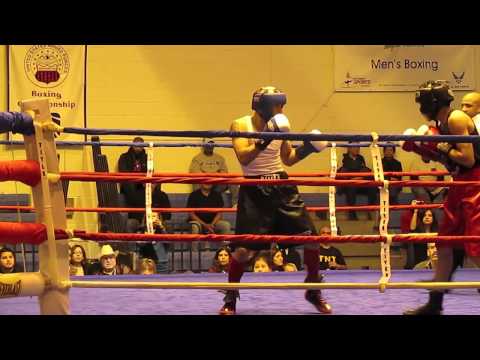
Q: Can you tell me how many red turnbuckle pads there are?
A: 2